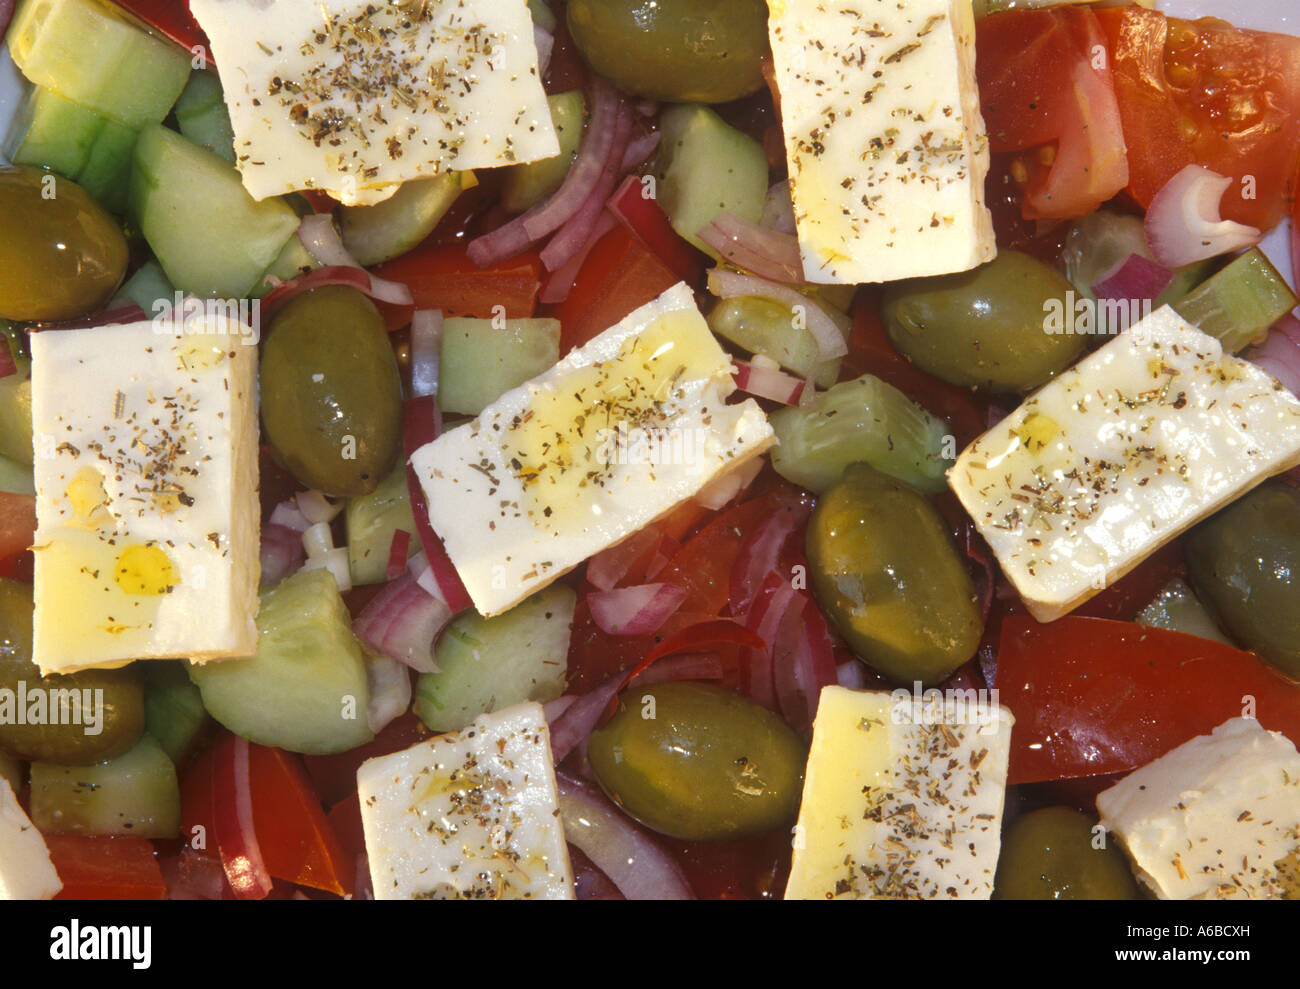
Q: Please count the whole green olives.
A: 9